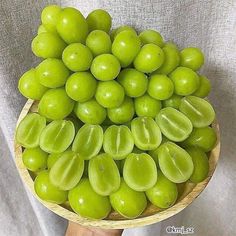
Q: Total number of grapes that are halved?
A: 11